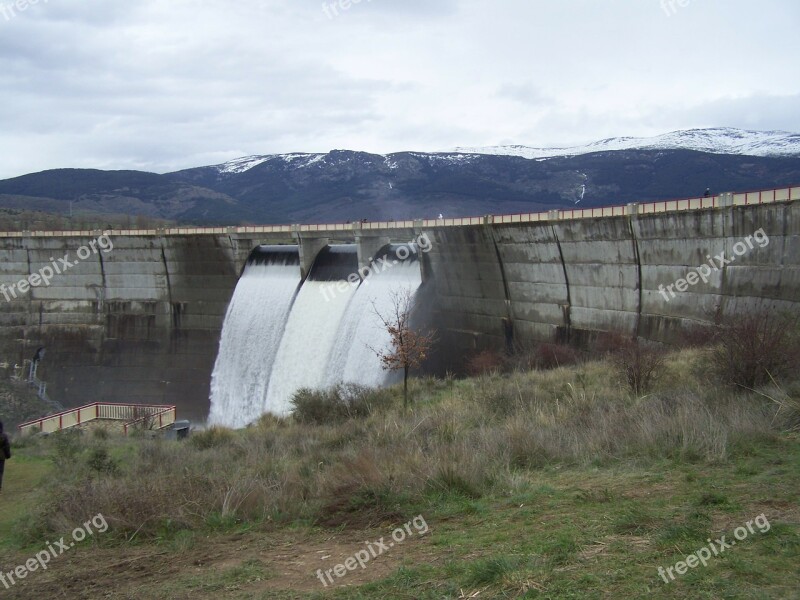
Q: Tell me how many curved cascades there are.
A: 3